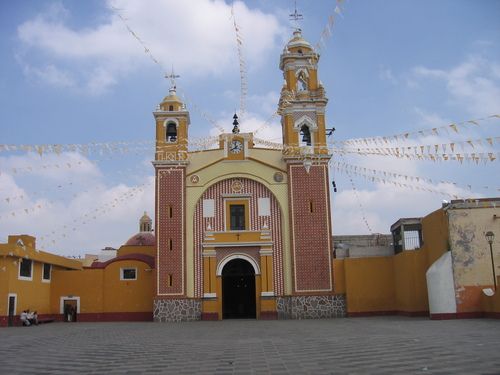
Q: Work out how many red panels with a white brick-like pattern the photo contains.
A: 2